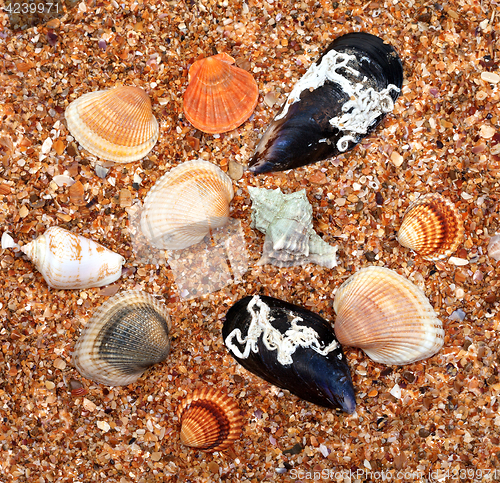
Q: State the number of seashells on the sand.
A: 11